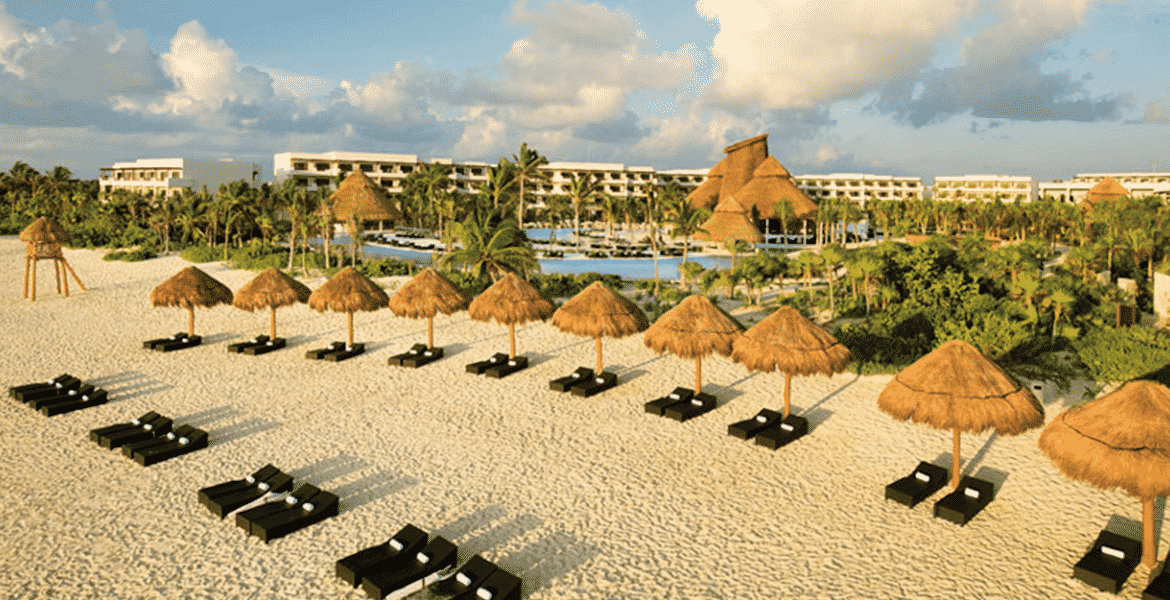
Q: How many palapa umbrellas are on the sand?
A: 10